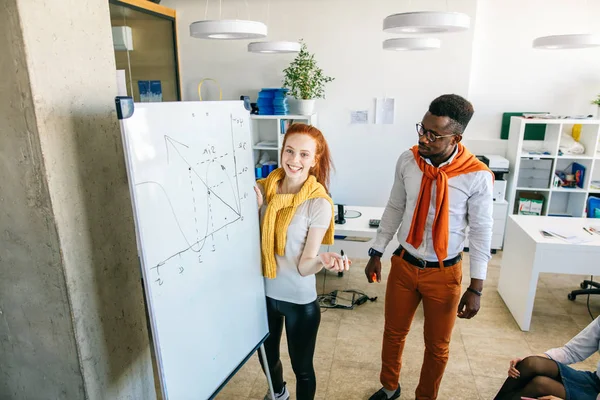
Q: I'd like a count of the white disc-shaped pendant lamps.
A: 5